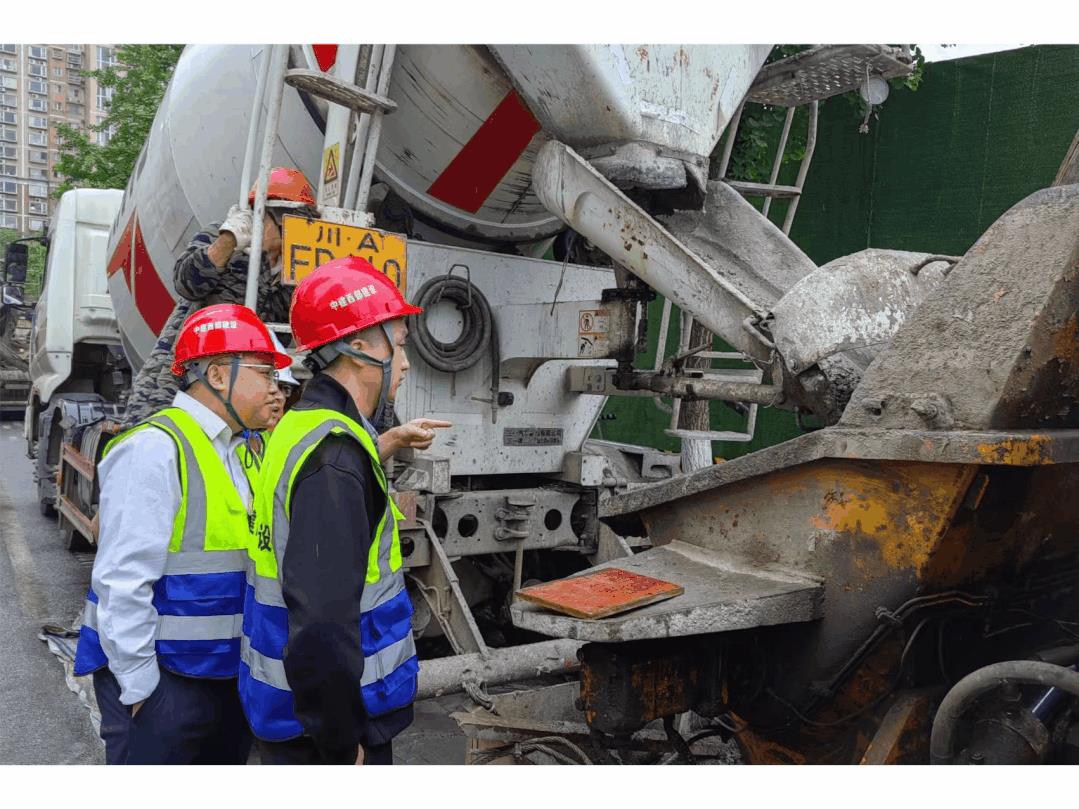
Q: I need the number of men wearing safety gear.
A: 4